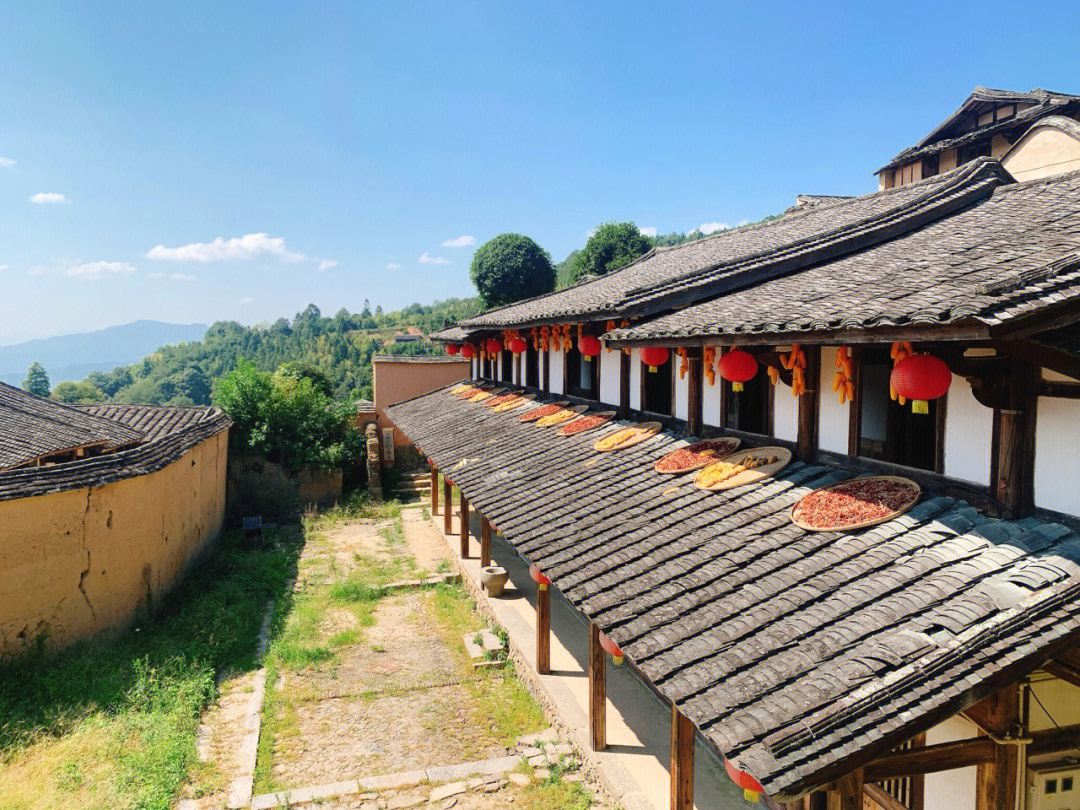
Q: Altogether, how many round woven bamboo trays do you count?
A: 12